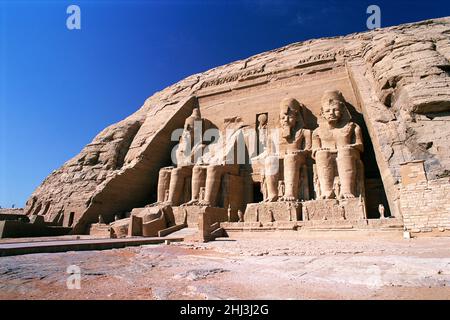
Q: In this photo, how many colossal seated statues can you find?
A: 4